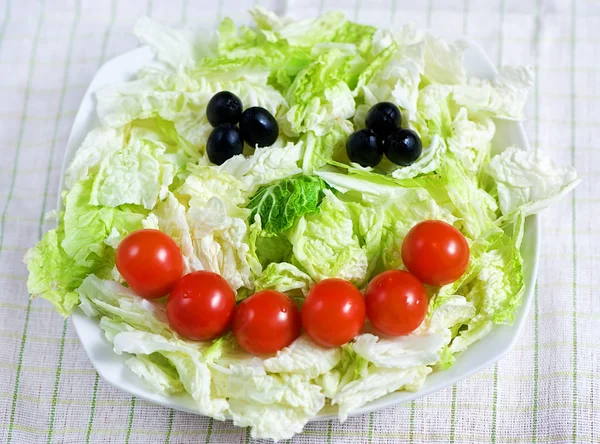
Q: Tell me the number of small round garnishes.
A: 12